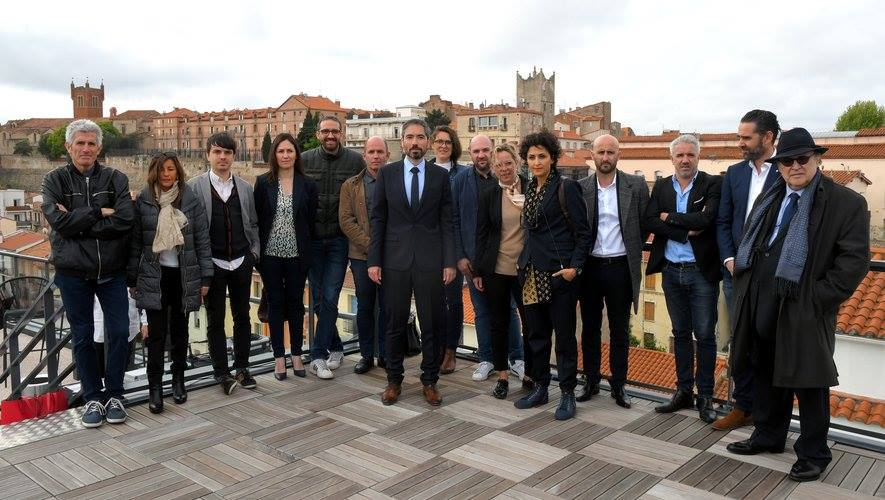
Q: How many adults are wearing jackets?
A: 15